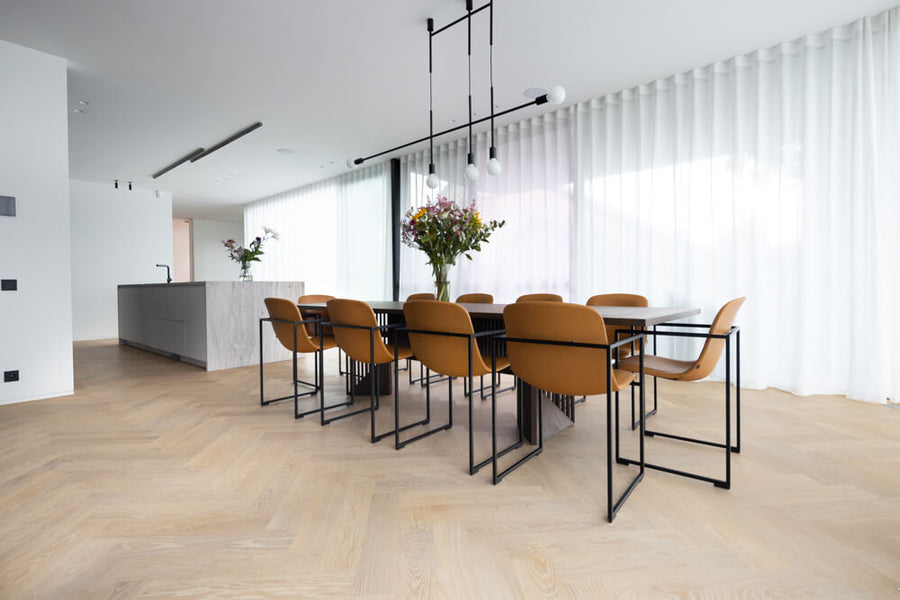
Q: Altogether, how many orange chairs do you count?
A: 10